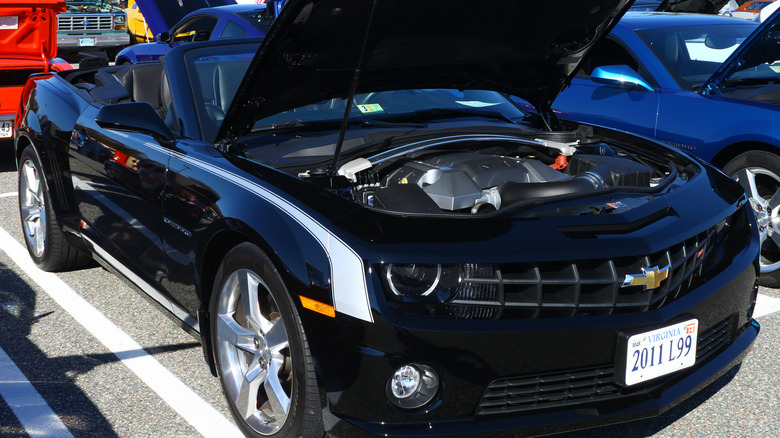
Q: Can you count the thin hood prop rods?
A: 1